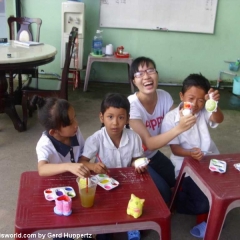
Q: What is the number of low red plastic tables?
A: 2